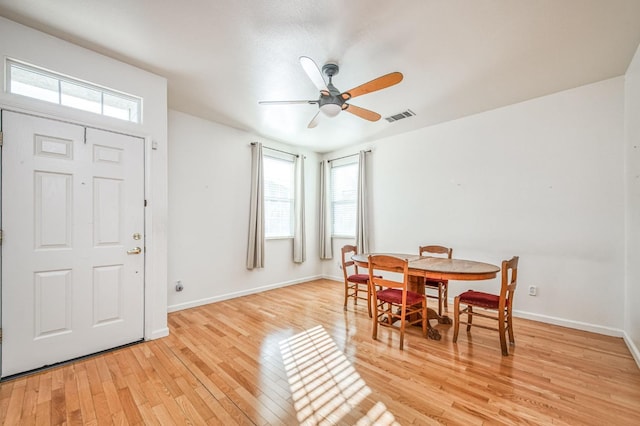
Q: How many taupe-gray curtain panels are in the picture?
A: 4